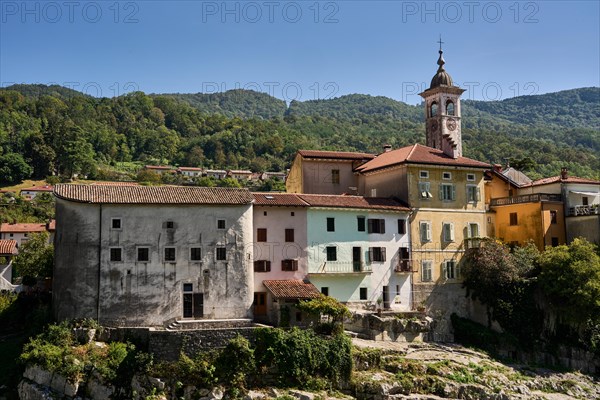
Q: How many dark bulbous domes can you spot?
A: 1